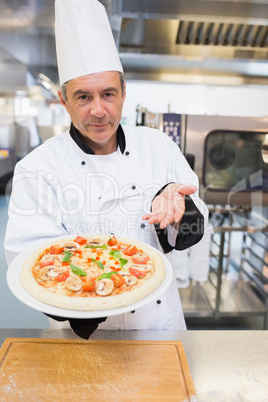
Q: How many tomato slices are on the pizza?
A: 10